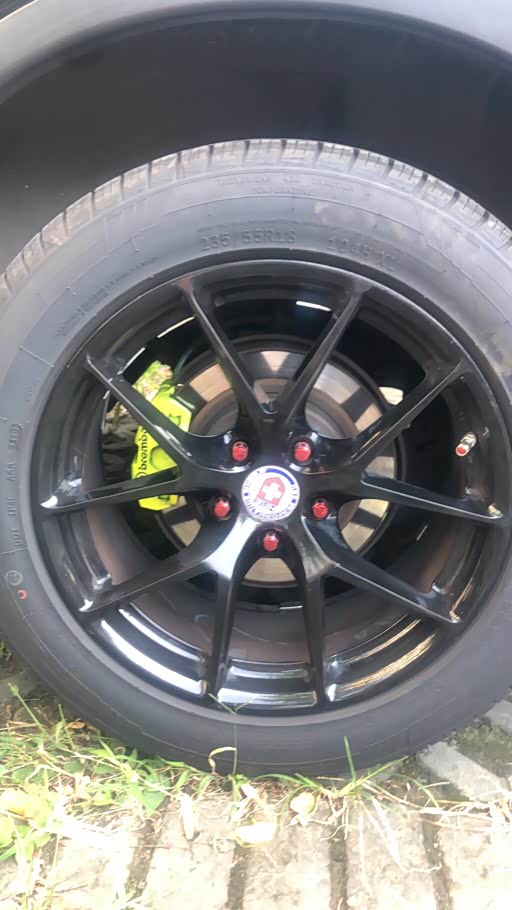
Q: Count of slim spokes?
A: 10